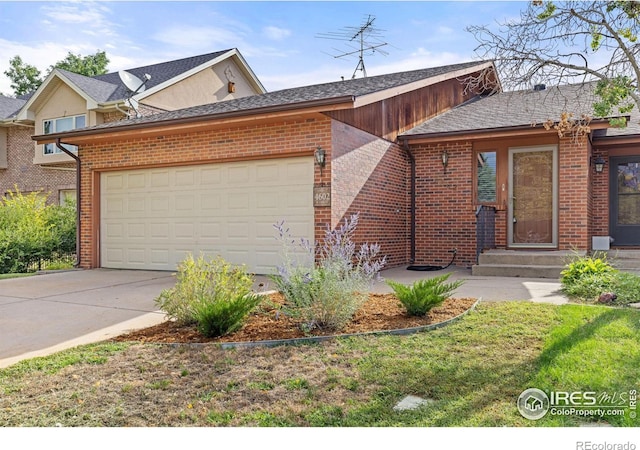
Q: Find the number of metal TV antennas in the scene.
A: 1